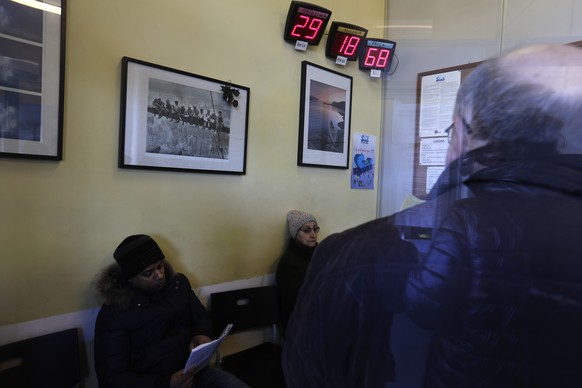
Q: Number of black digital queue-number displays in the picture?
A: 3